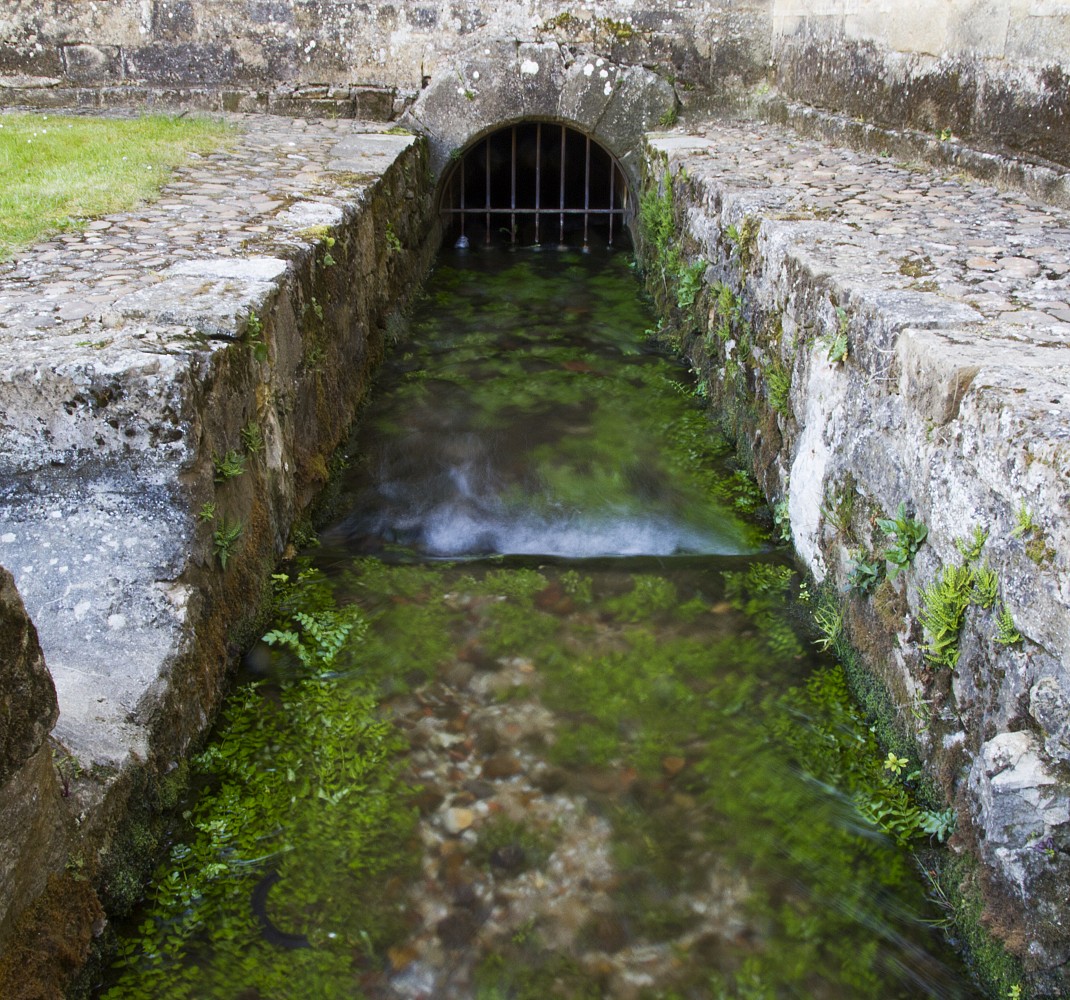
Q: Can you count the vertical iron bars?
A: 7